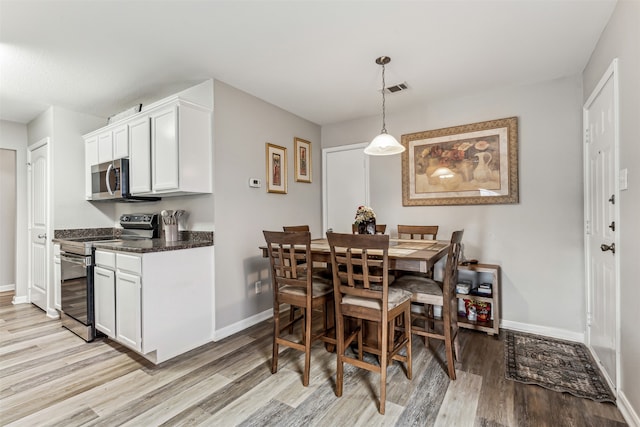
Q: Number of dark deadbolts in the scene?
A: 2